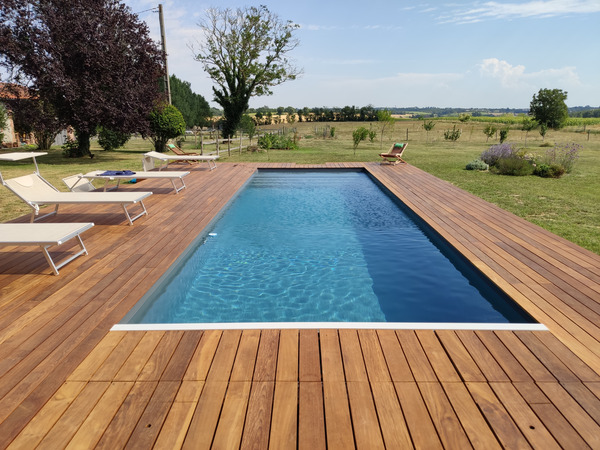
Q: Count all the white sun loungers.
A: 4